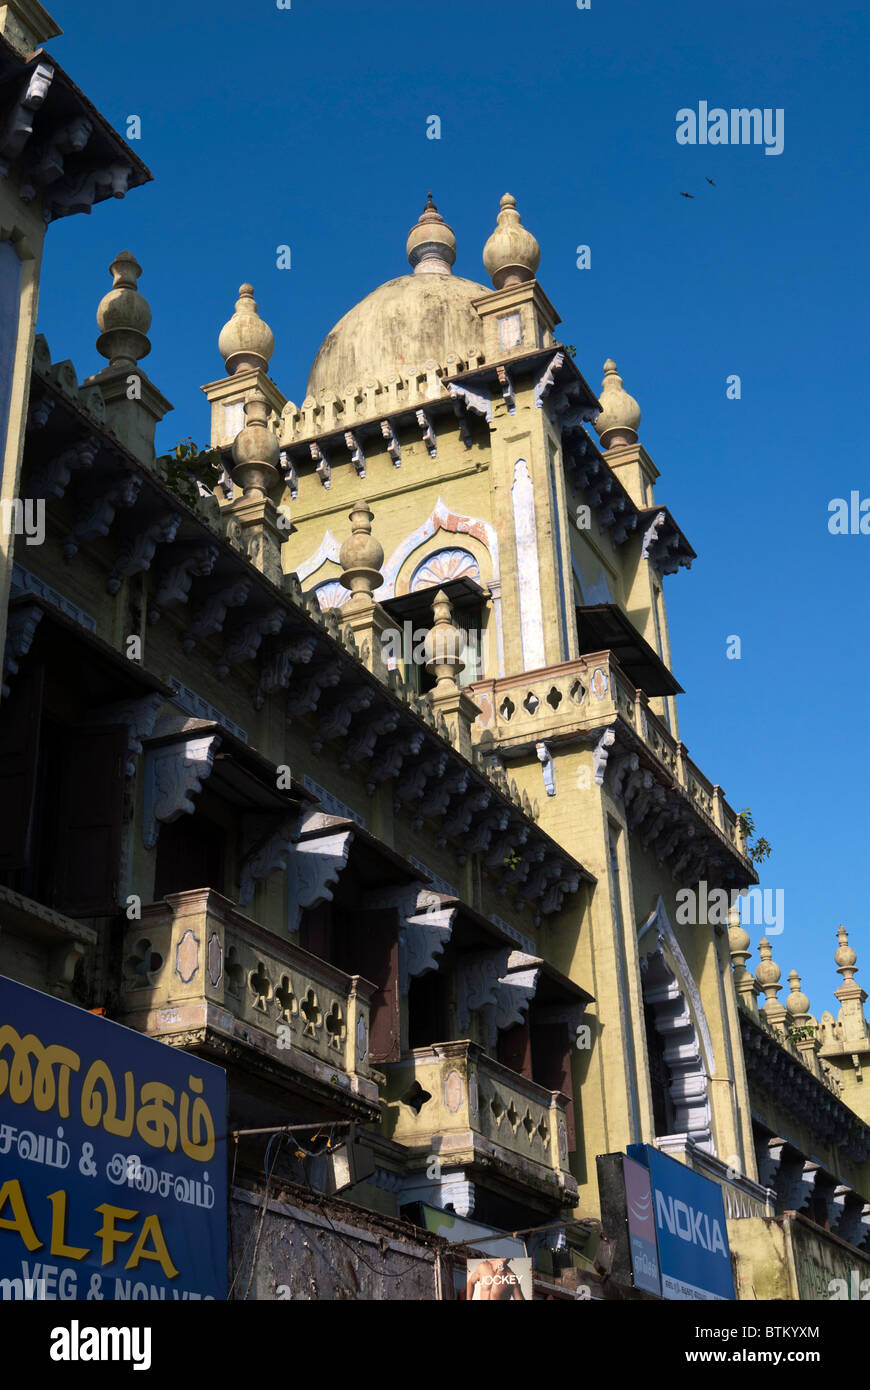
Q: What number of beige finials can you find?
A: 12